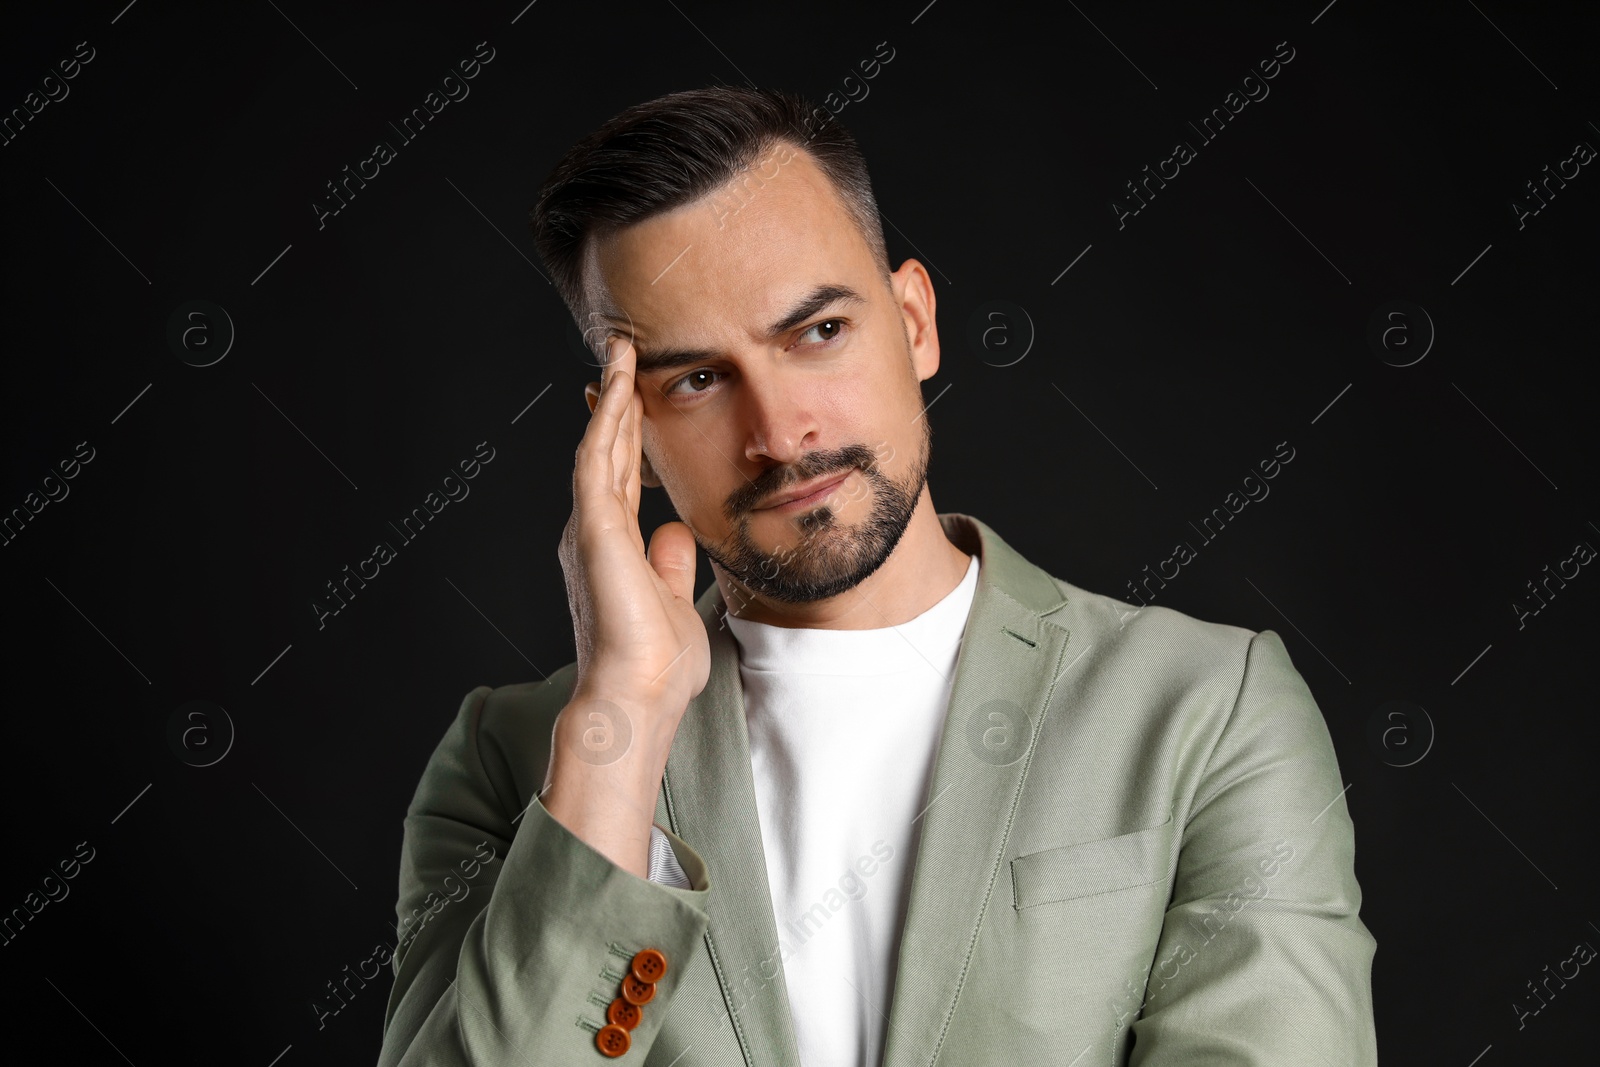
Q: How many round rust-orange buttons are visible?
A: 4